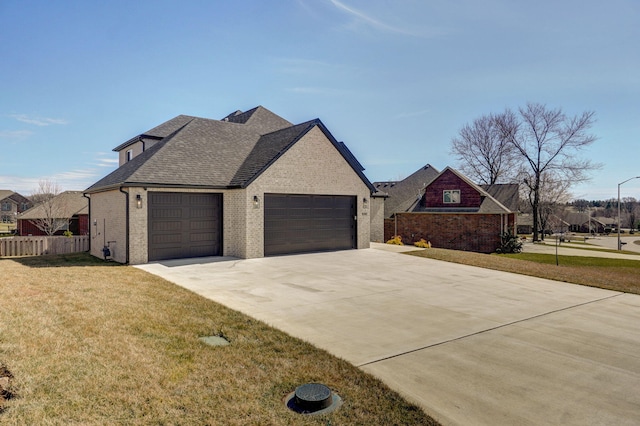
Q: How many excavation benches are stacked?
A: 0